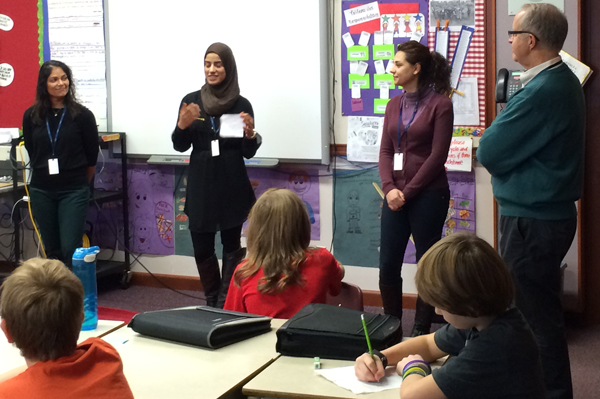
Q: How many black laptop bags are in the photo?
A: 2